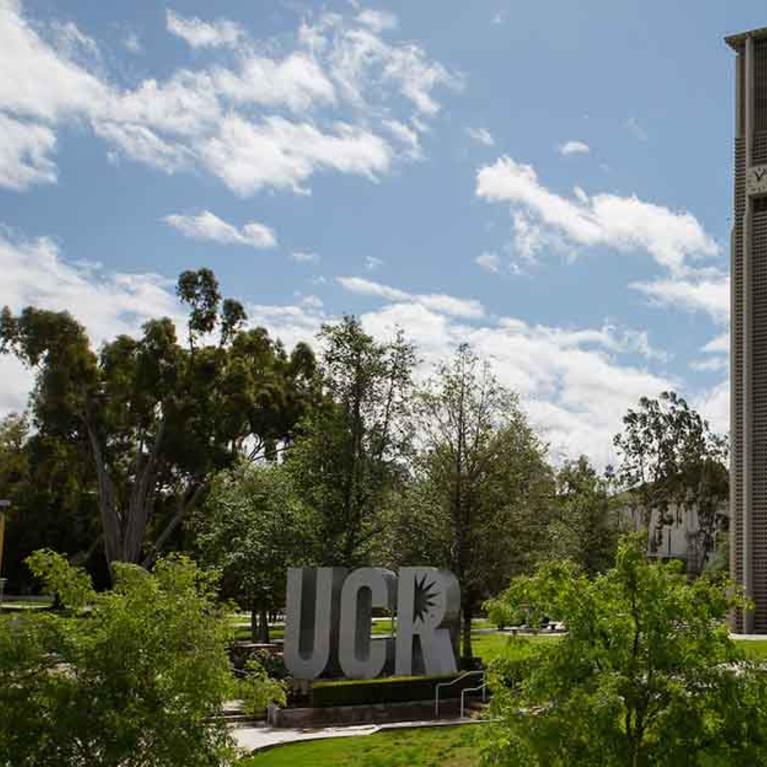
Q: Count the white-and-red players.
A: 0